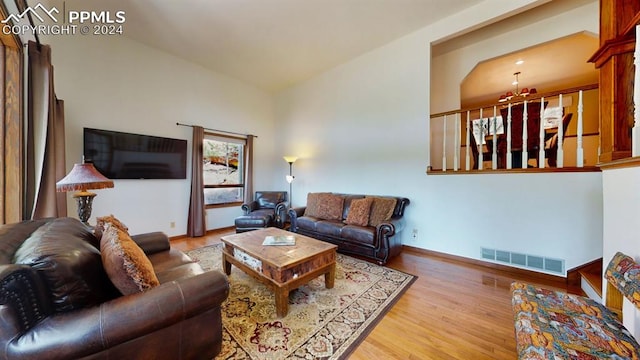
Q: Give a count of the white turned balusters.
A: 10